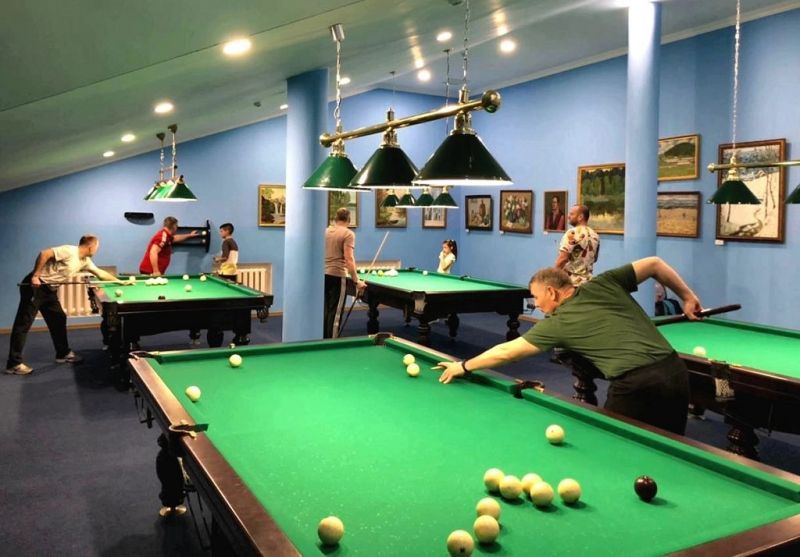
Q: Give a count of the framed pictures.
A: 11